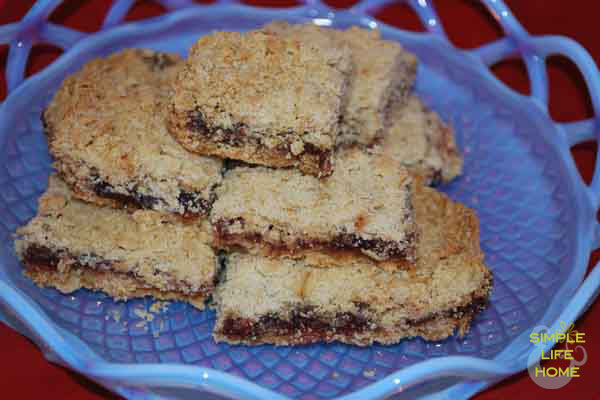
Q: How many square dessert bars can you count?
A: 7